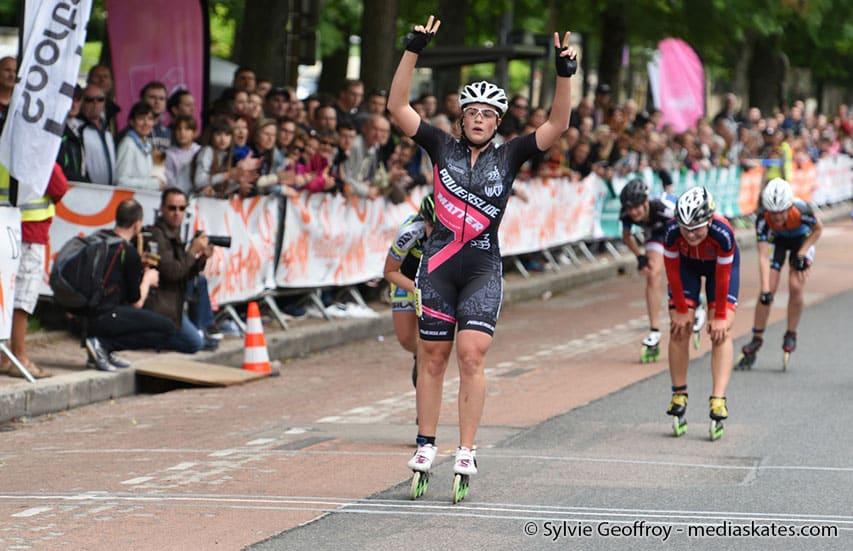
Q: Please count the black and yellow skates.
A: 2